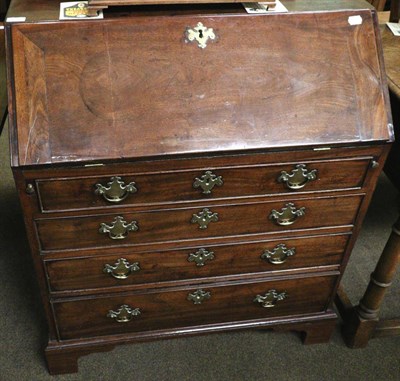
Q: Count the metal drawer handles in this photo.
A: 8